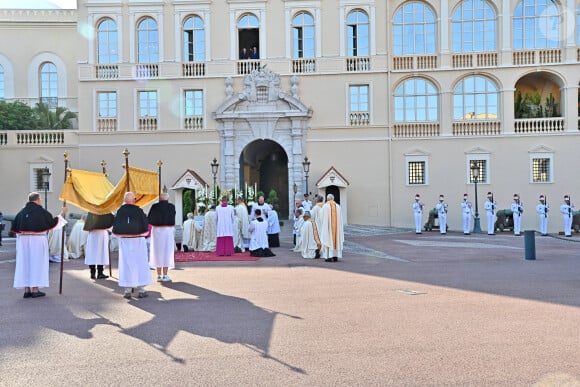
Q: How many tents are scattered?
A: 1